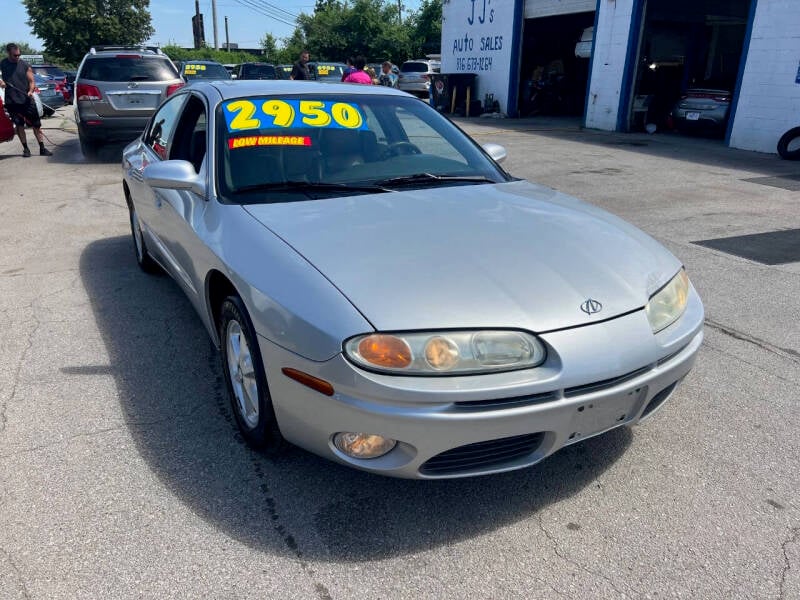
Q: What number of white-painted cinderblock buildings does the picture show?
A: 1